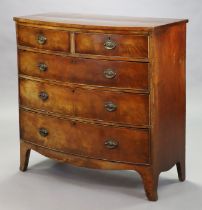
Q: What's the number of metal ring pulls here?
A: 8